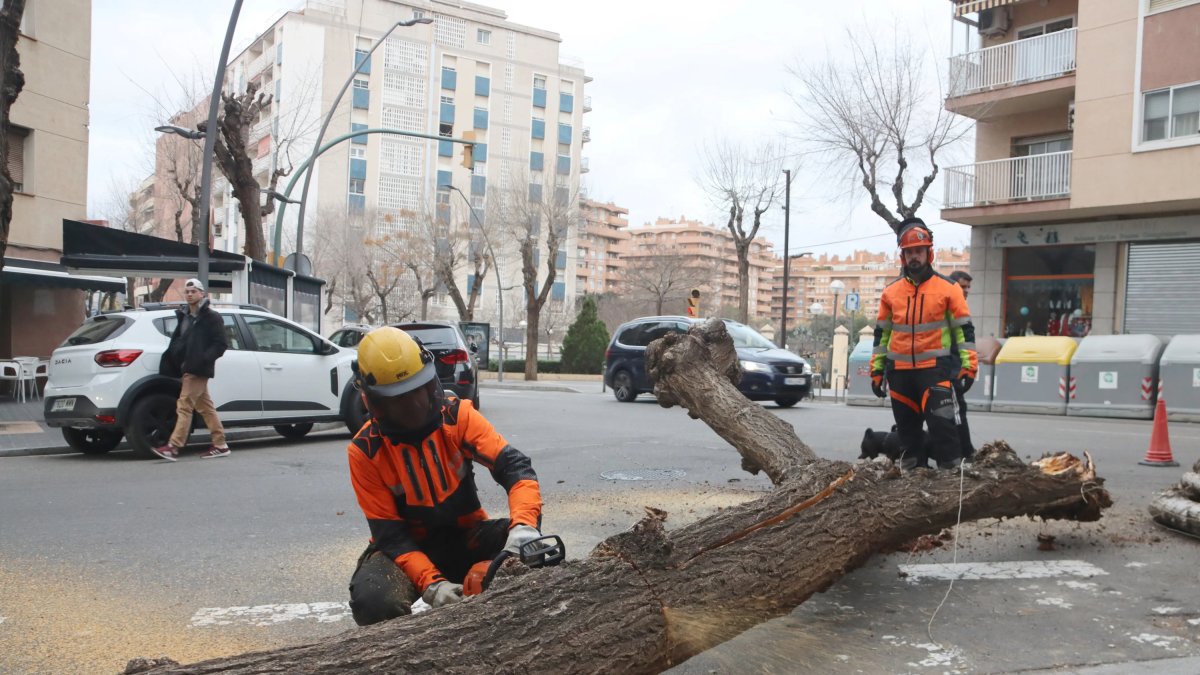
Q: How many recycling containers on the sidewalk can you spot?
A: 5